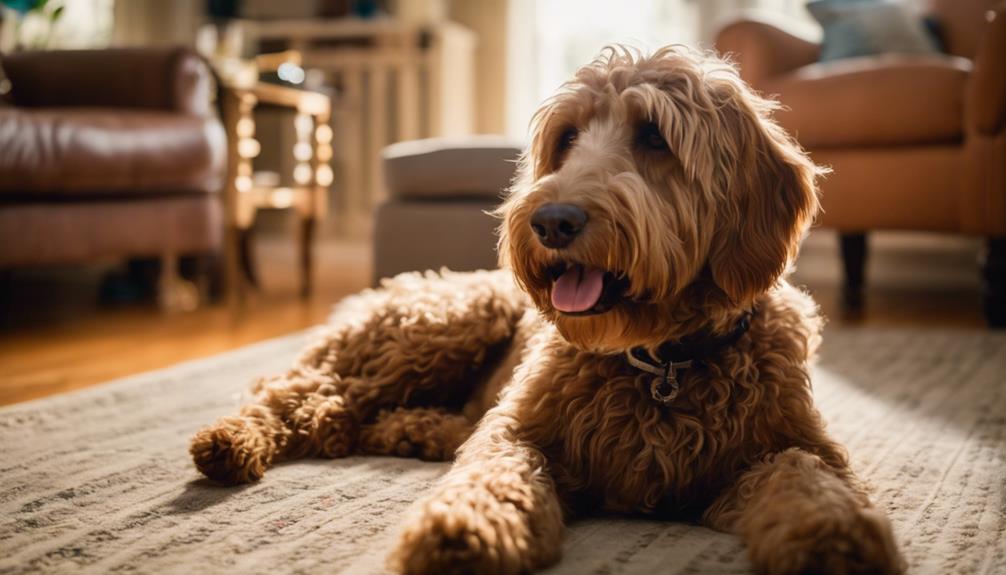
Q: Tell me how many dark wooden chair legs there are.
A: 2